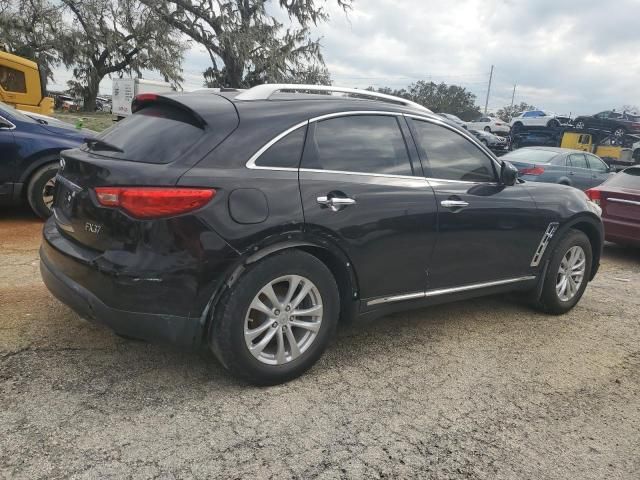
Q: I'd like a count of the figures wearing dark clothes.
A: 0